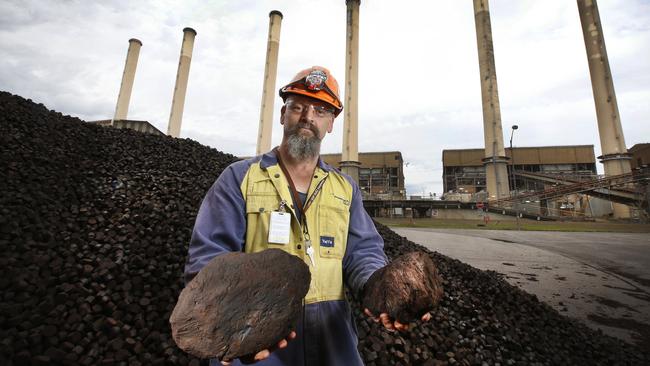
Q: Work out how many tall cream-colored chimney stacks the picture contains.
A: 6